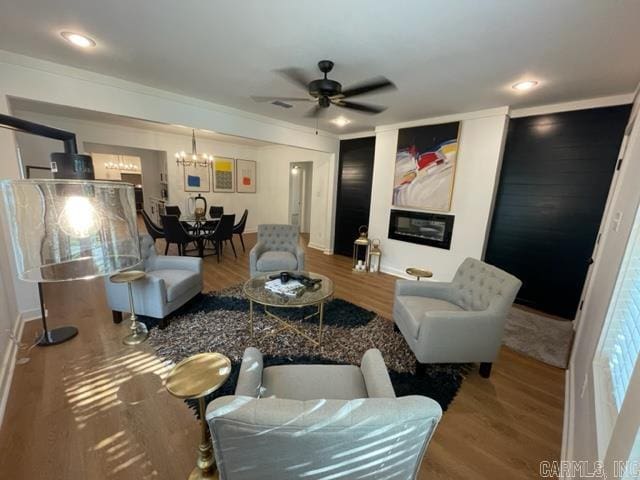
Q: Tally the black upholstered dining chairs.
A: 6